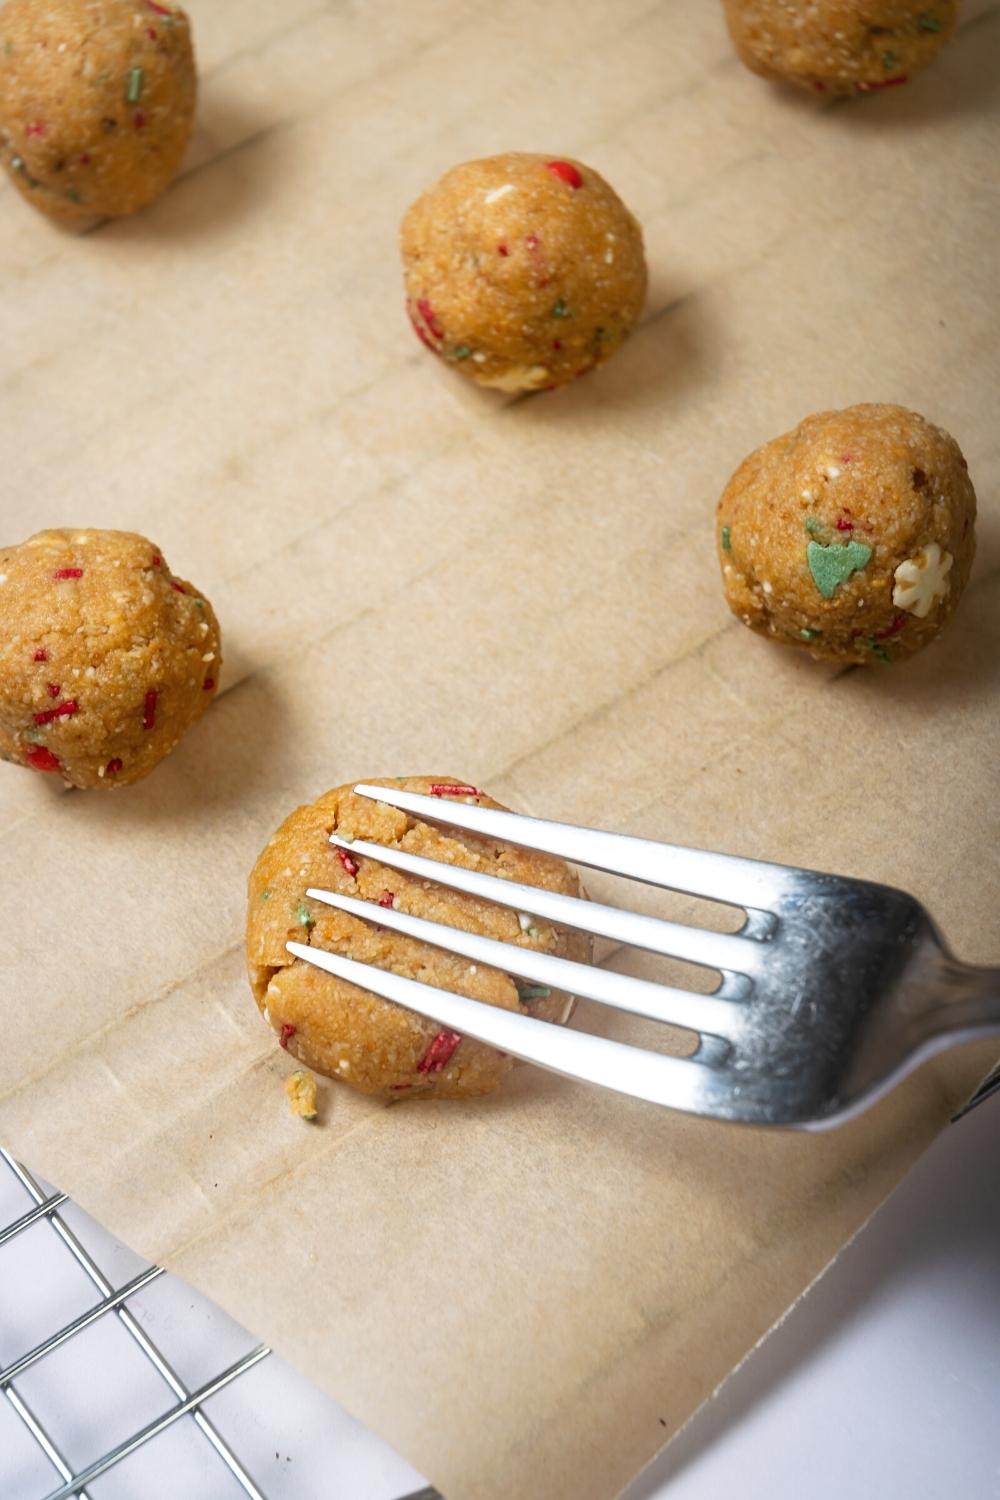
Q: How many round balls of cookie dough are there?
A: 5